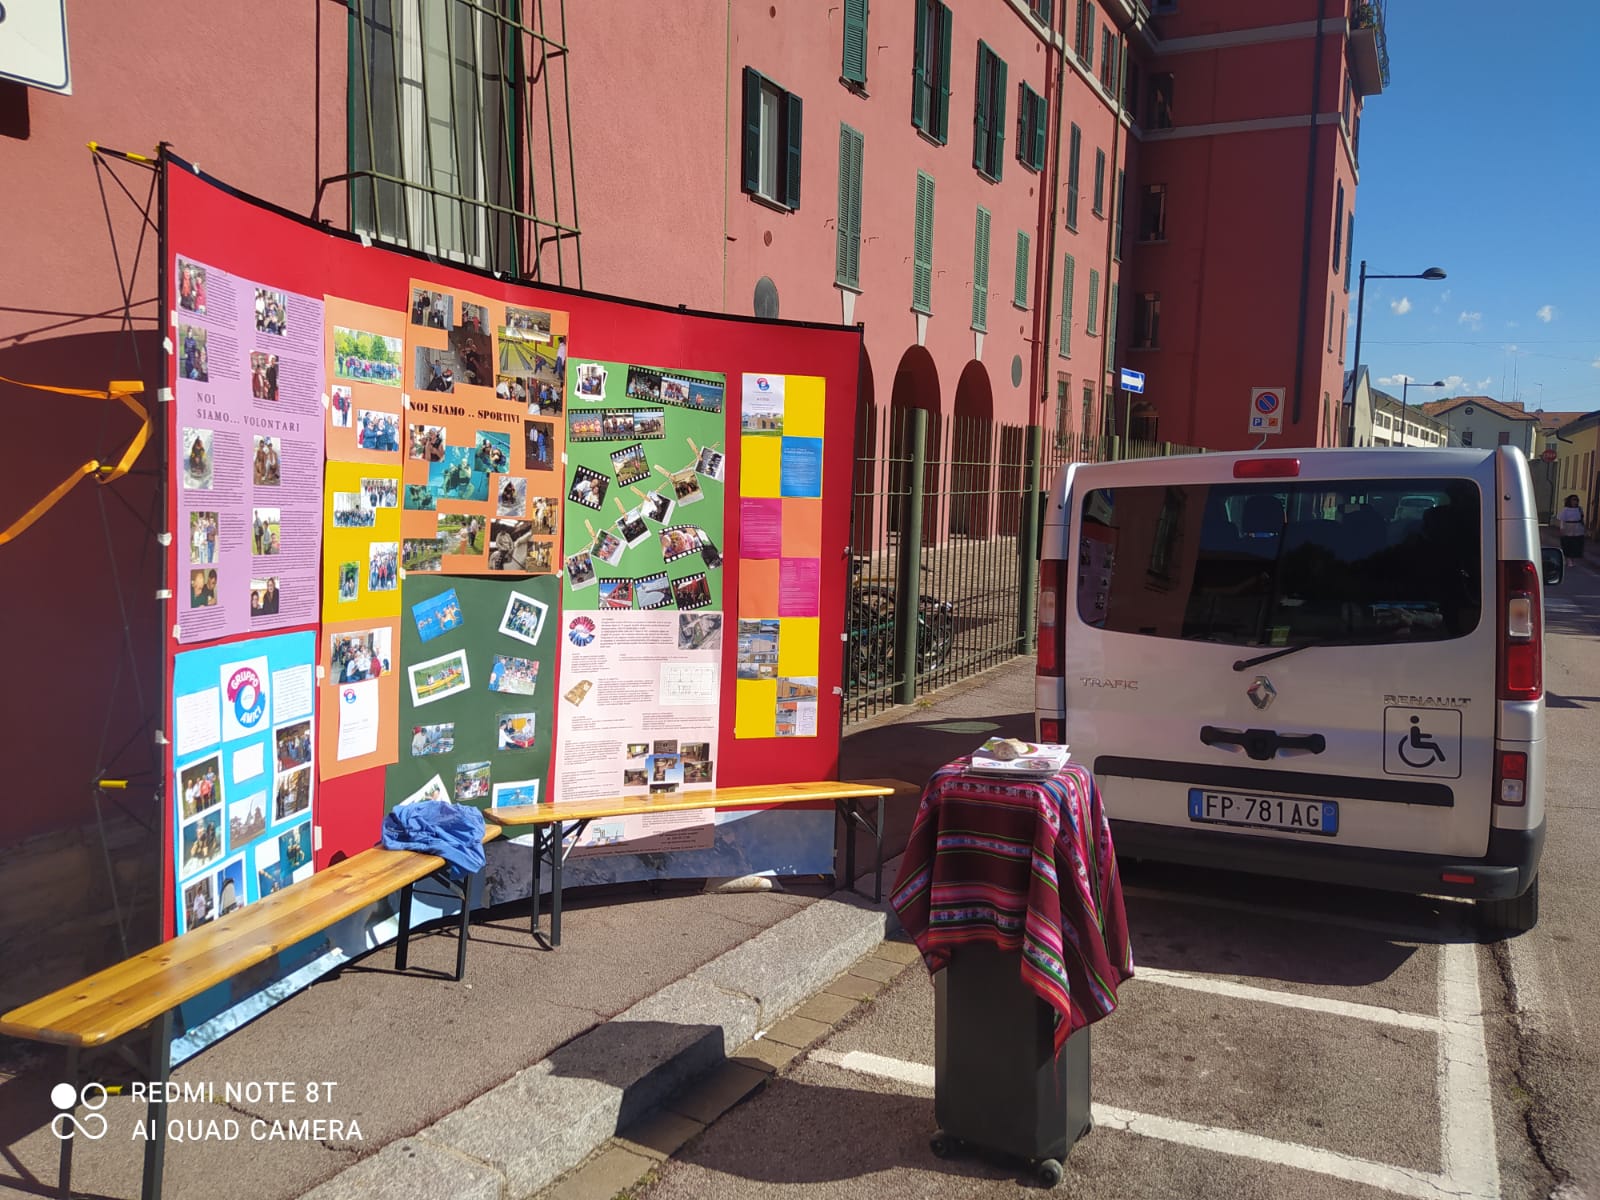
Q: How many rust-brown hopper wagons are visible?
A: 0